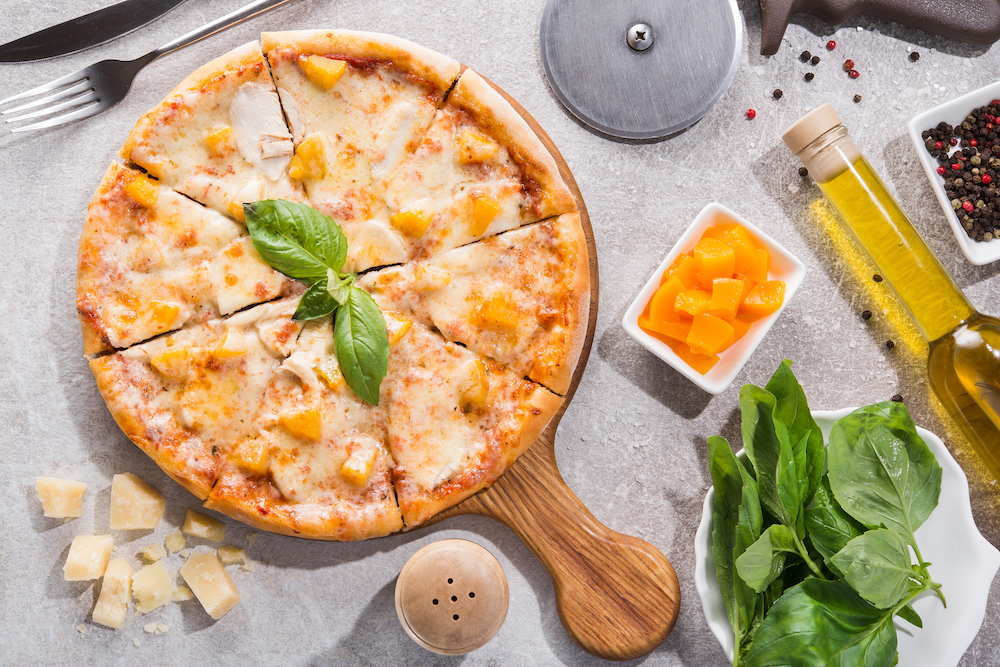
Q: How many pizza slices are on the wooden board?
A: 8